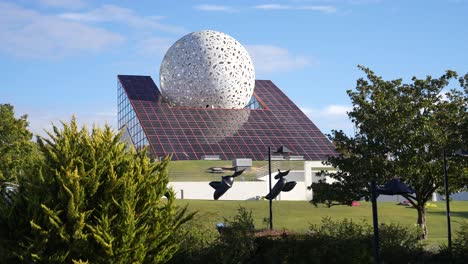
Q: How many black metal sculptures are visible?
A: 2